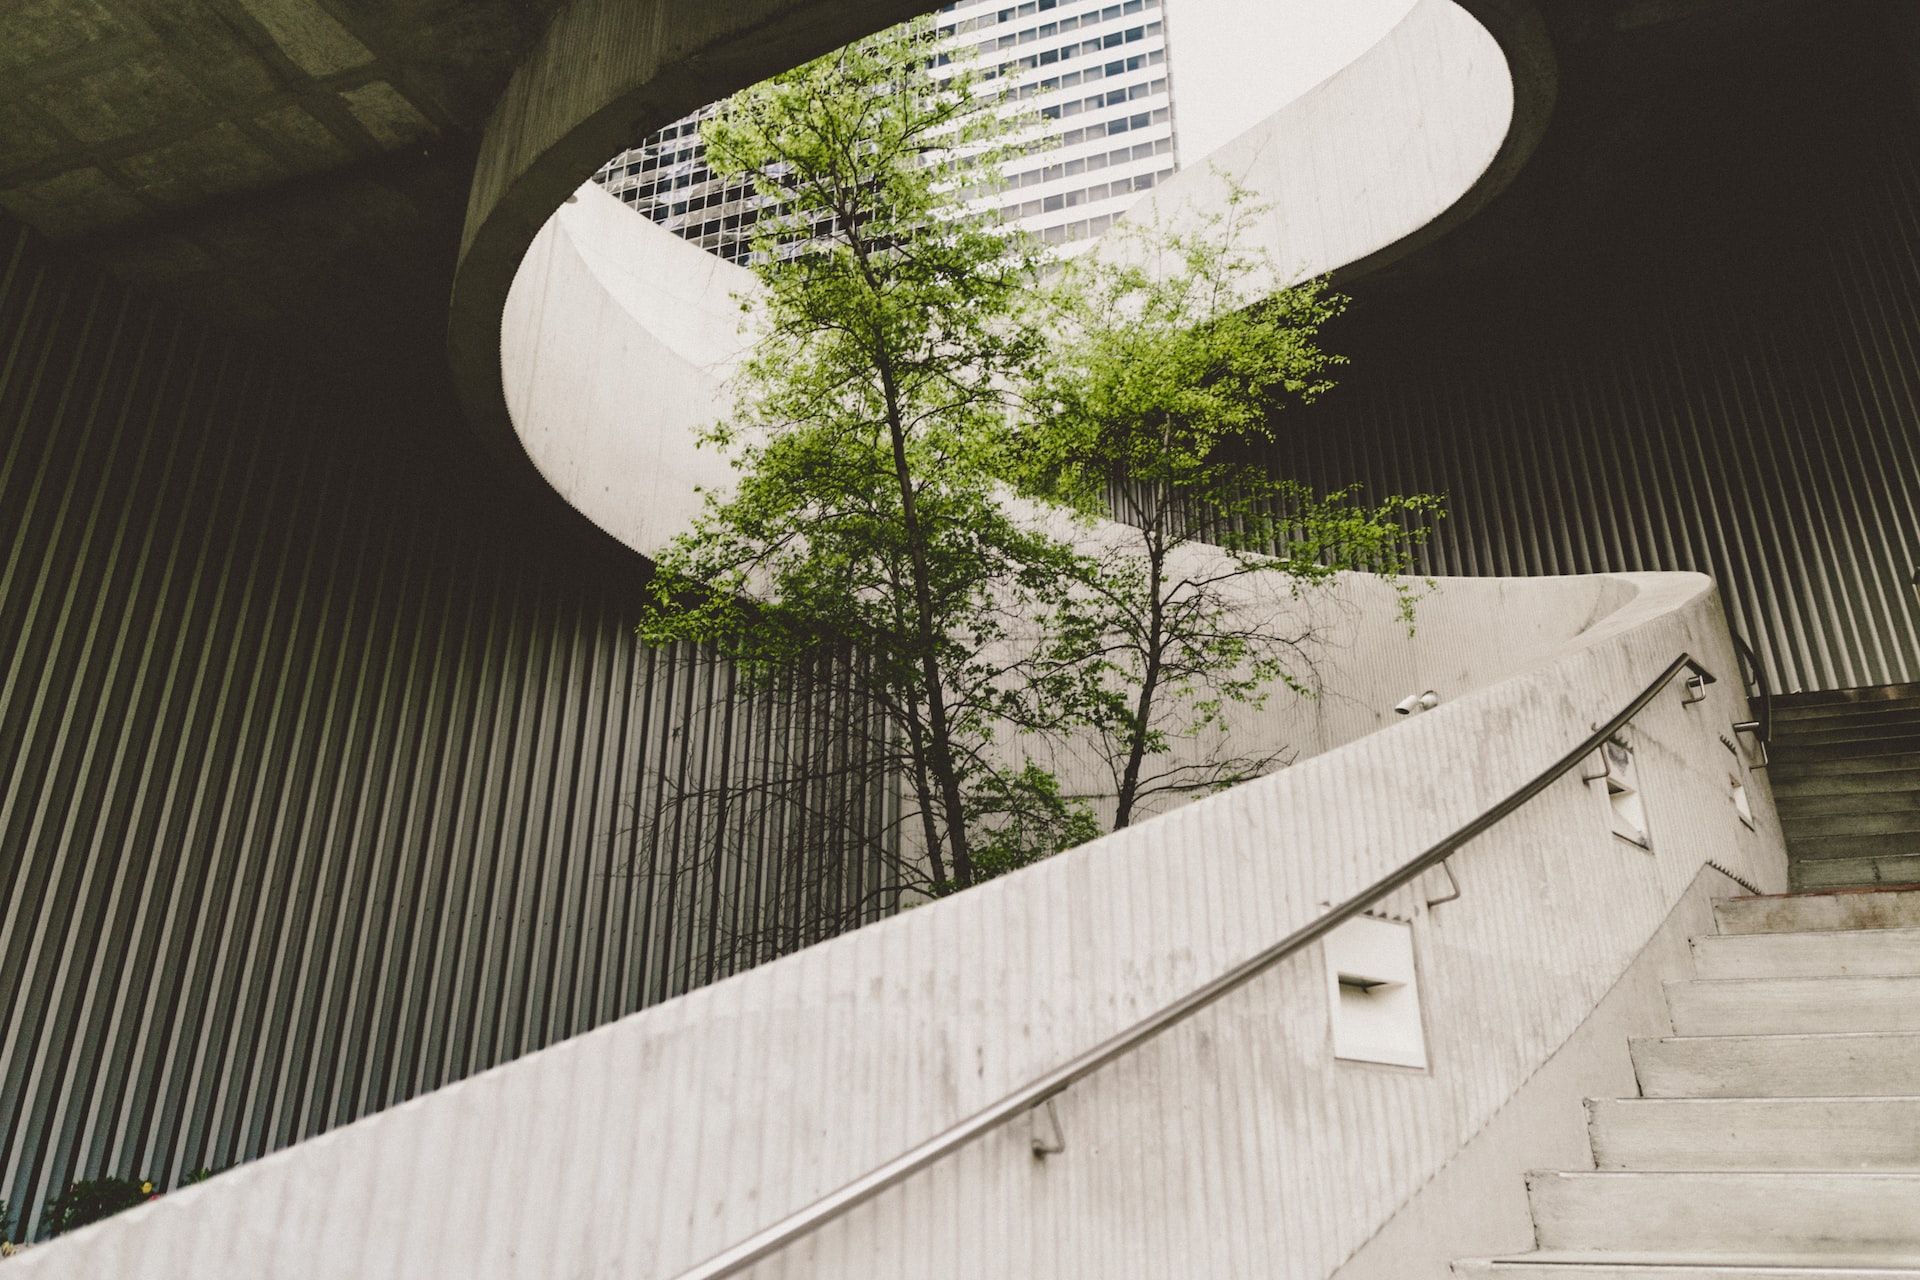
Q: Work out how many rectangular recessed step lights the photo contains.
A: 3